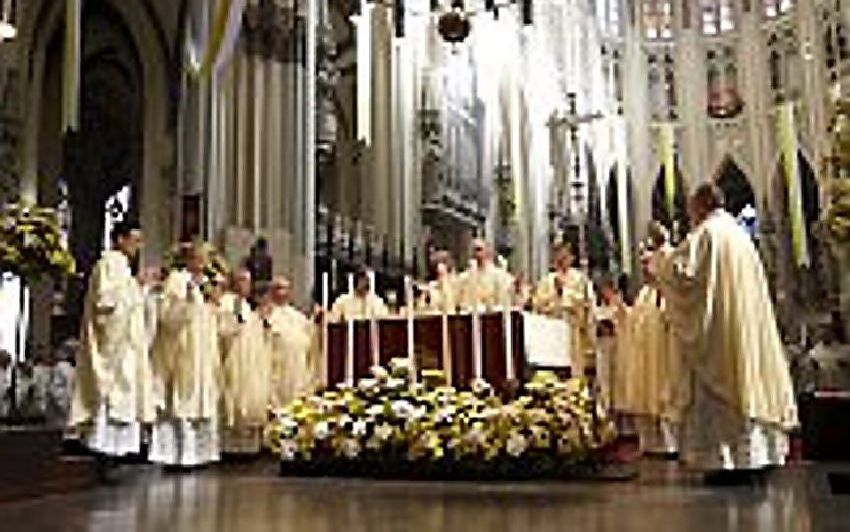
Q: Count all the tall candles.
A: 7